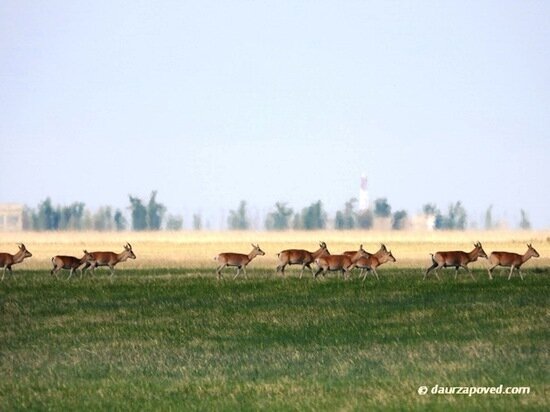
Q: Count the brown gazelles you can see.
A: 10